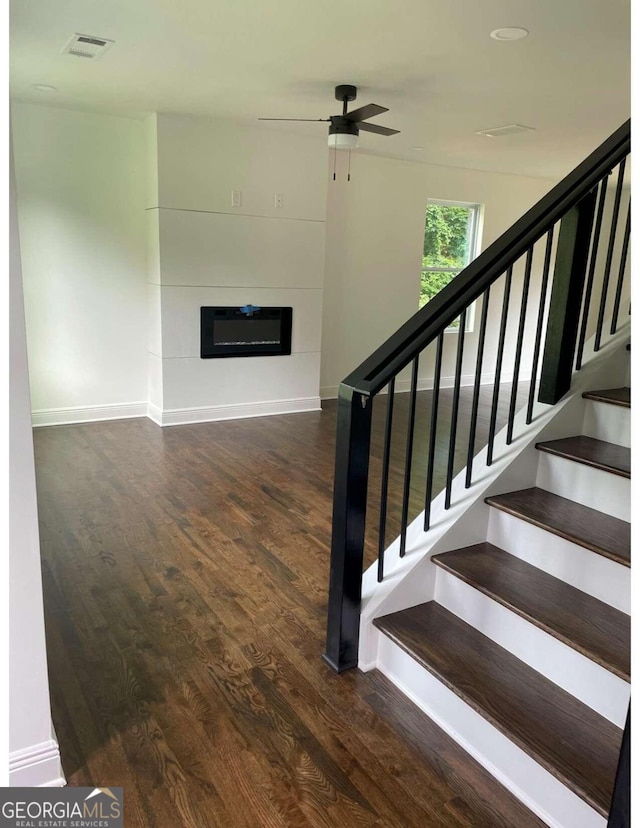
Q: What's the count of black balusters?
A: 11